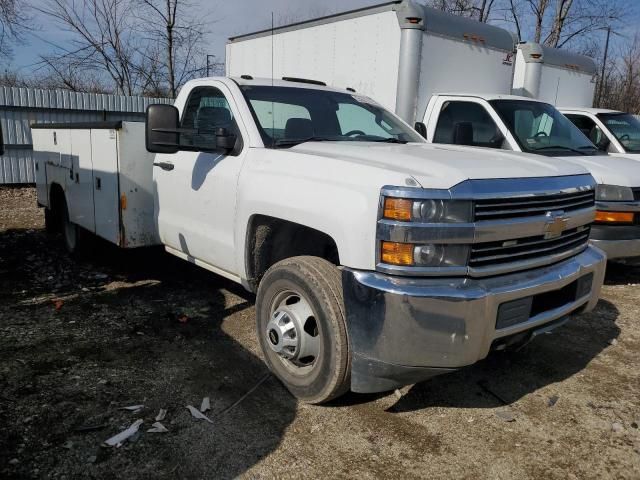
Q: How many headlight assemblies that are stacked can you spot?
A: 2